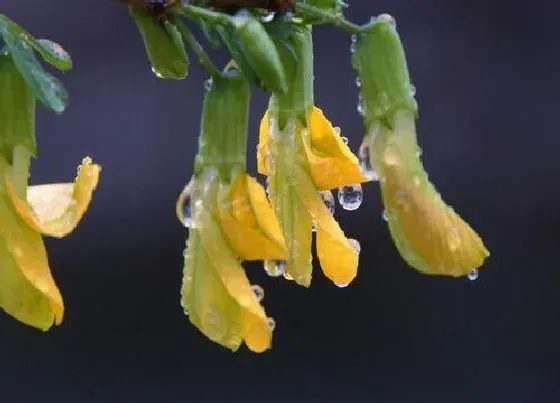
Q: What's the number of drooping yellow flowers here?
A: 4